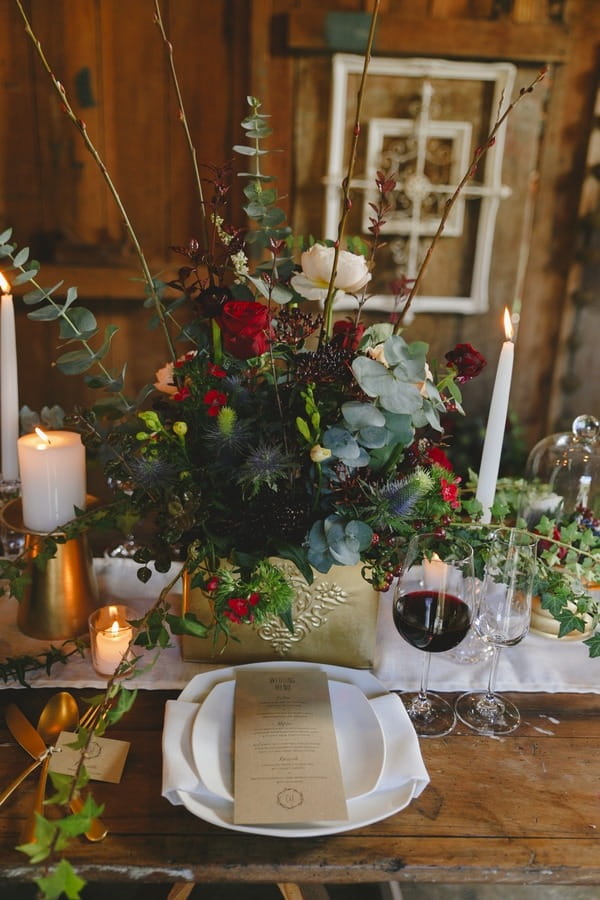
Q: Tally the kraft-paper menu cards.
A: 1